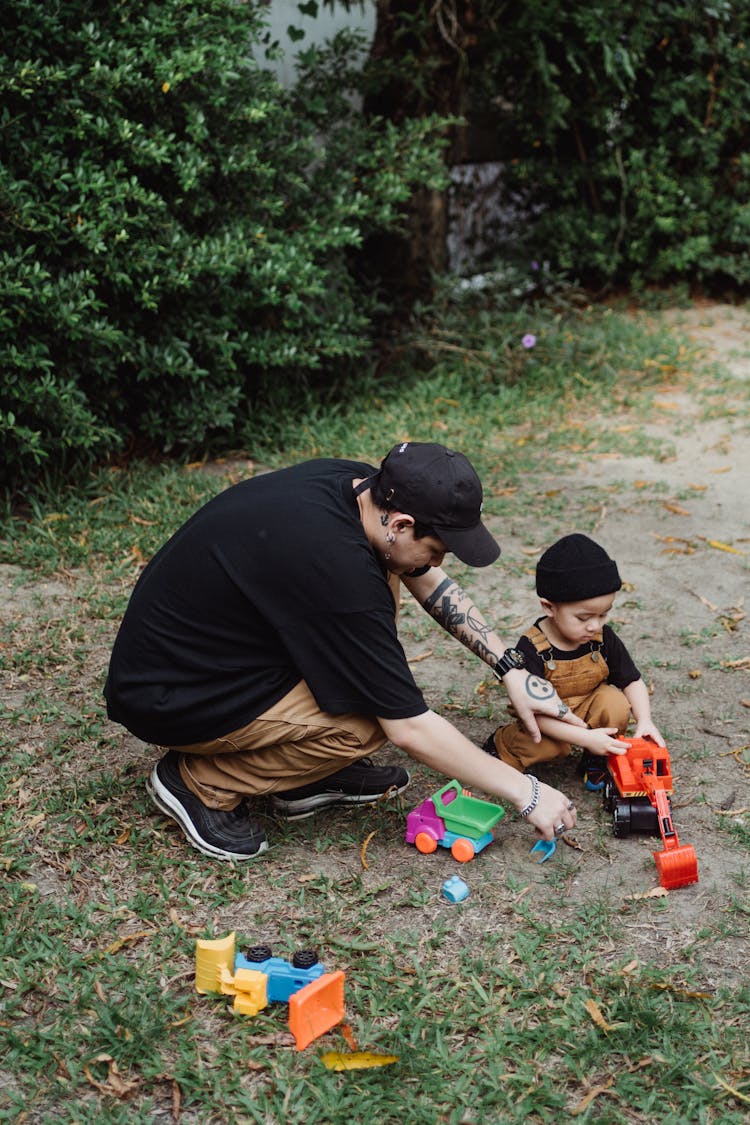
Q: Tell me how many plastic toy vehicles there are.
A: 3